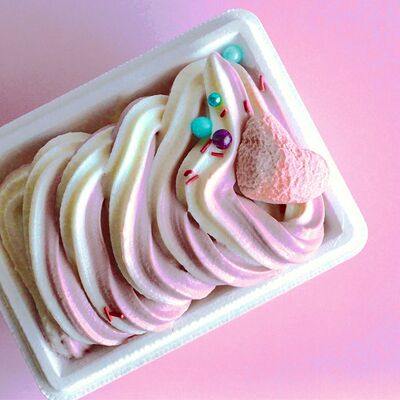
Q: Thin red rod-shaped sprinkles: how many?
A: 9